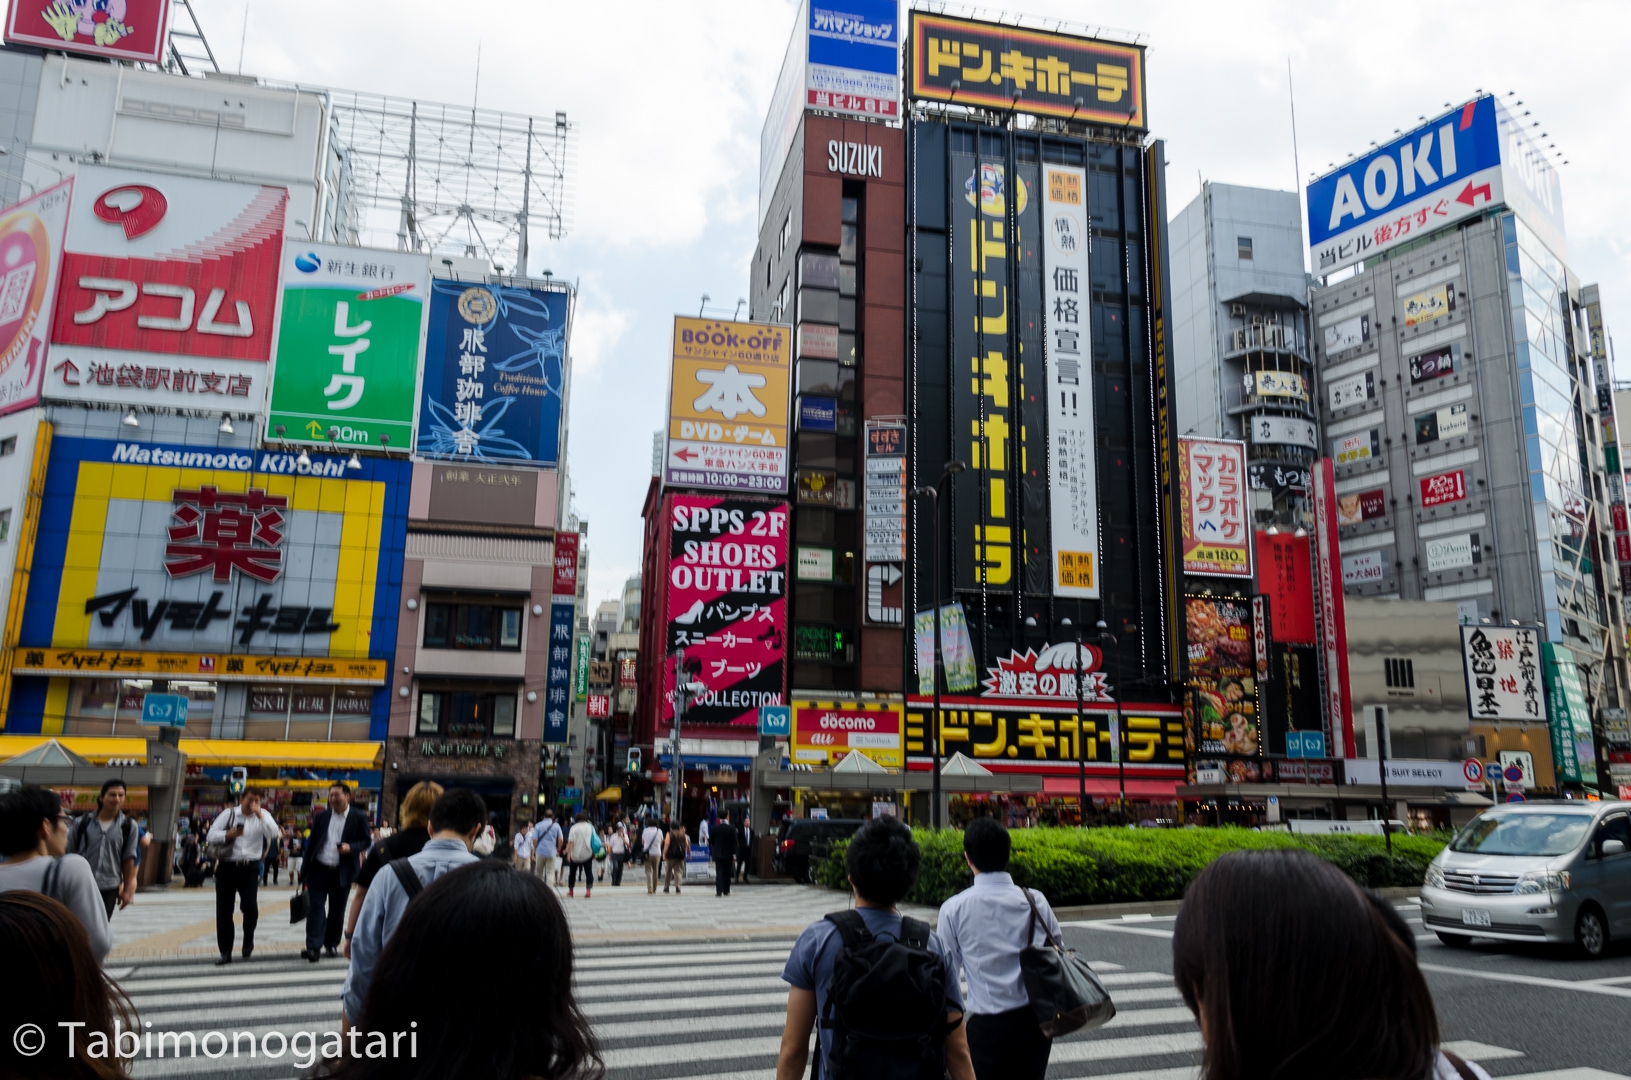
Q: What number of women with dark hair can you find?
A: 3